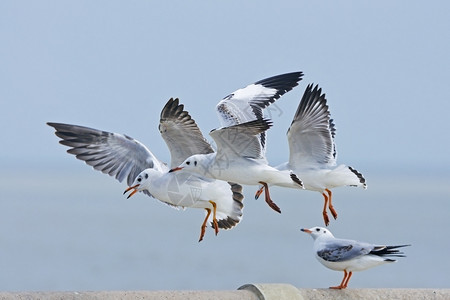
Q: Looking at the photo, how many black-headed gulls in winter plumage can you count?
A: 4